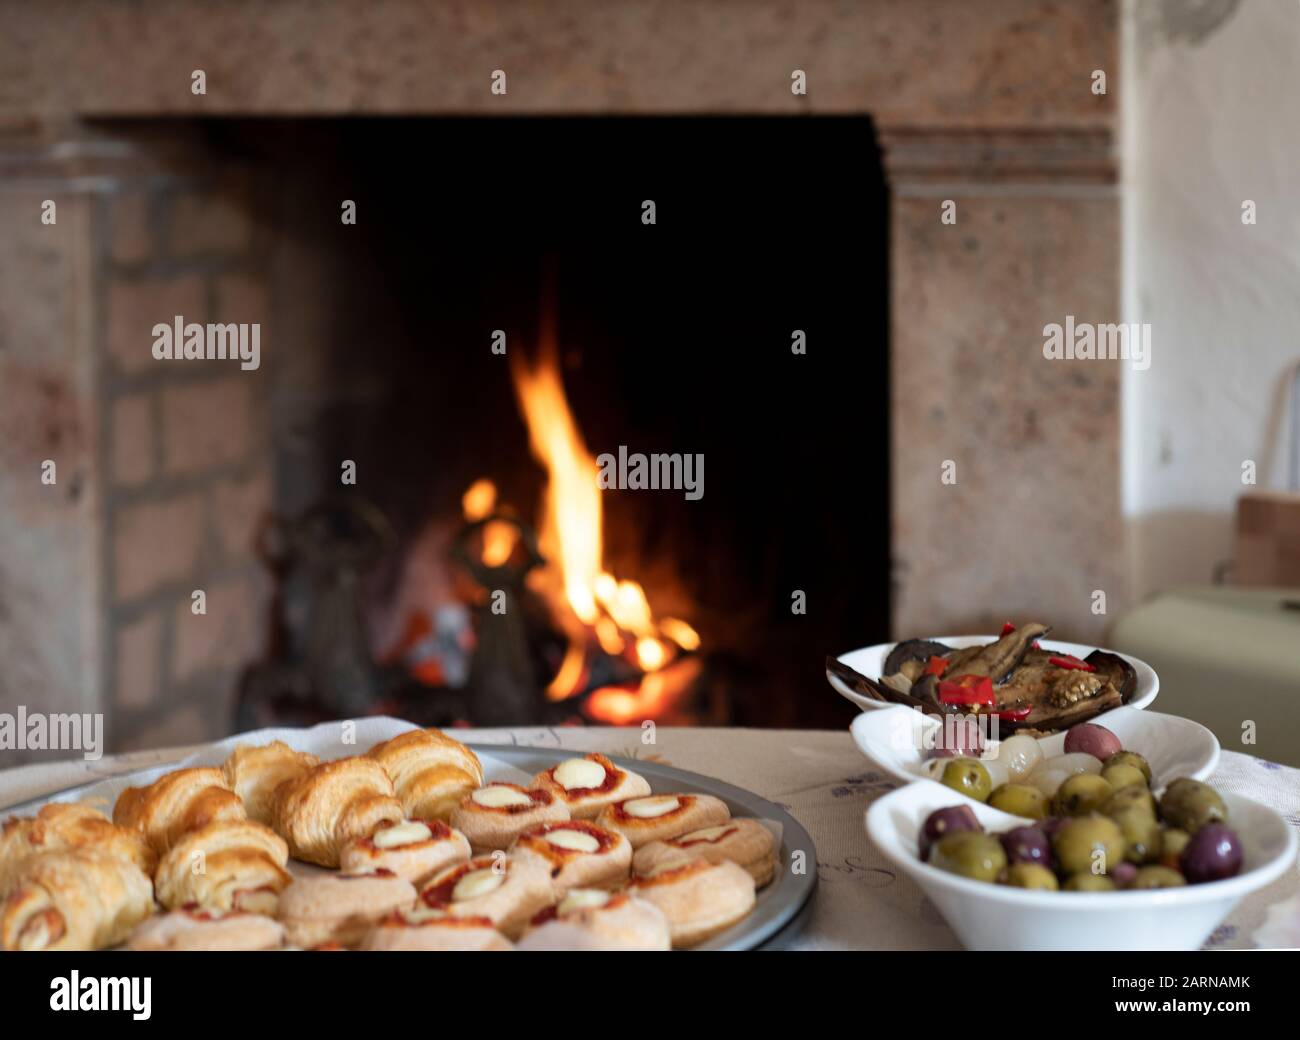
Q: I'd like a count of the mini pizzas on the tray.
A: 12